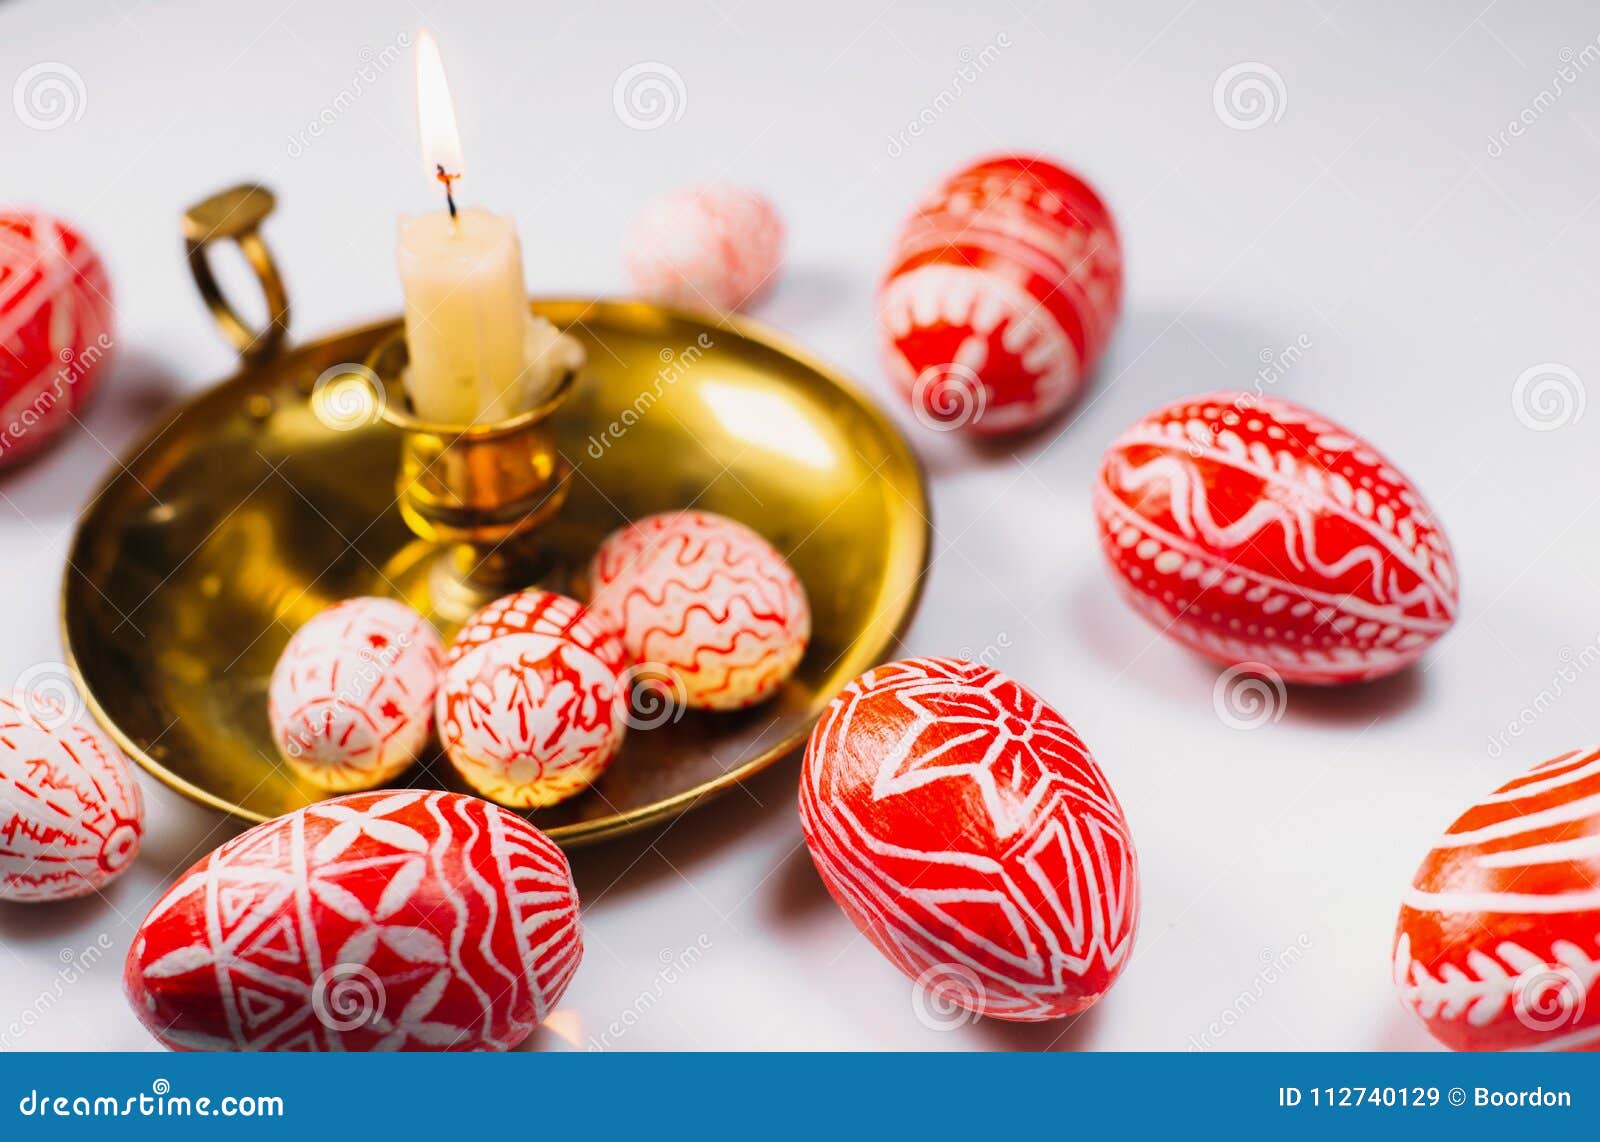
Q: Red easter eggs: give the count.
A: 6